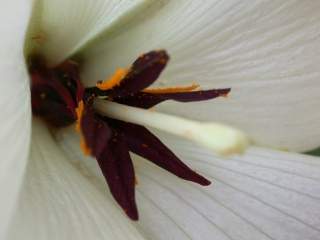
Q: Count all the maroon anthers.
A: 5